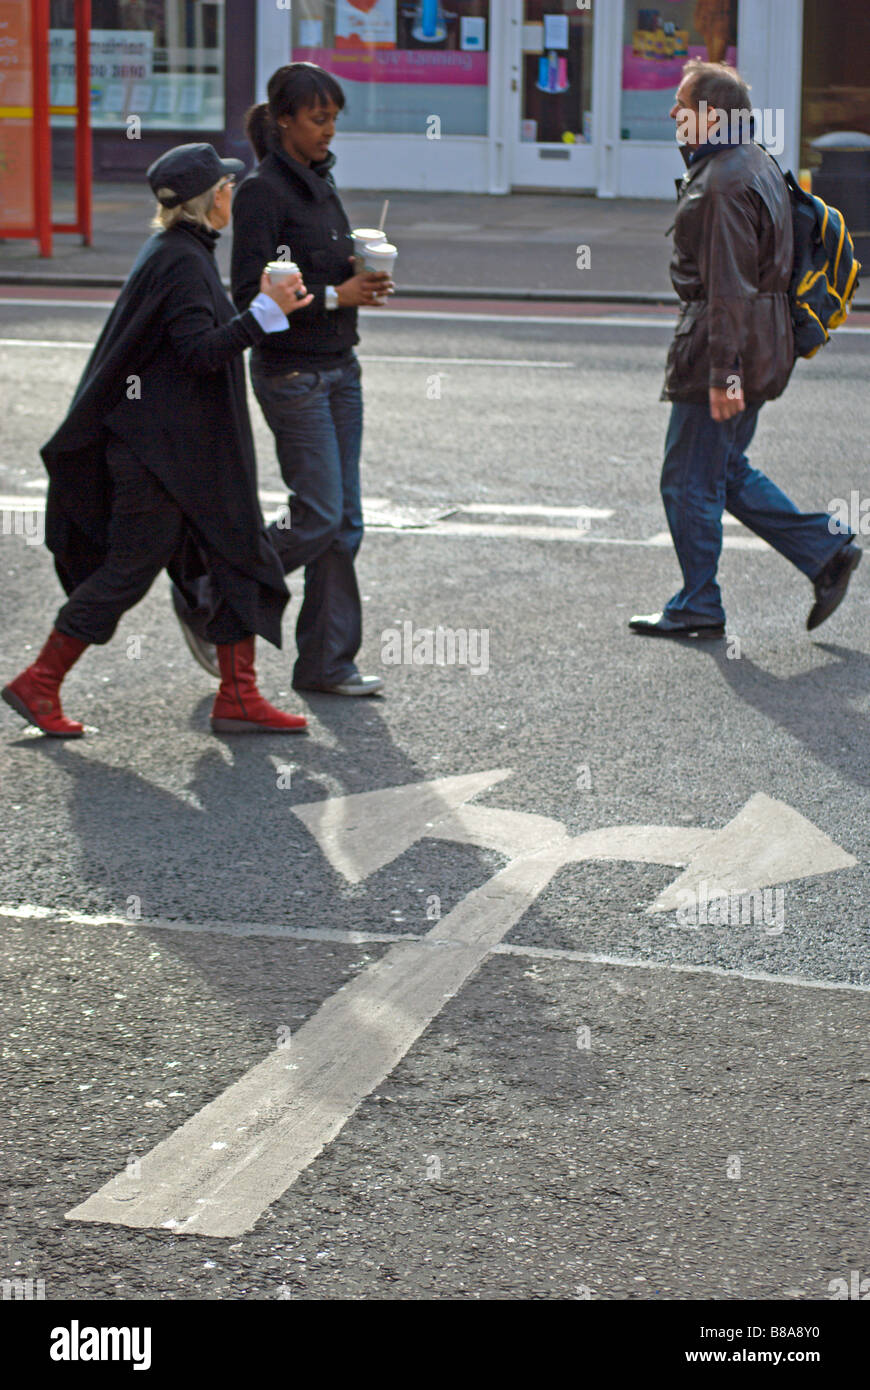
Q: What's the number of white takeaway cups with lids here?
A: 3